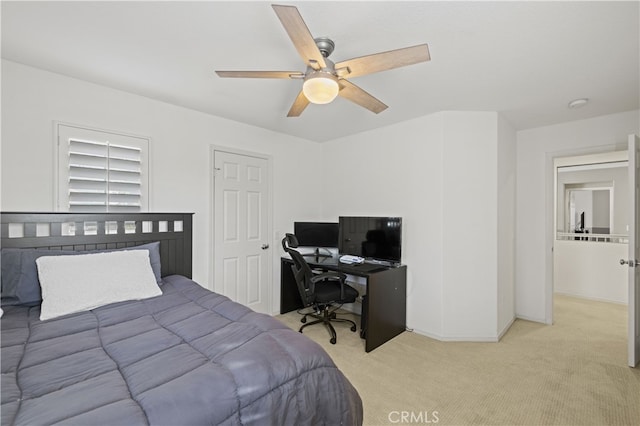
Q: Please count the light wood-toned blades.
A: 5